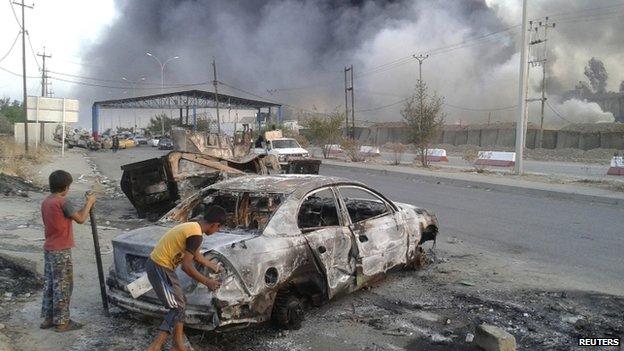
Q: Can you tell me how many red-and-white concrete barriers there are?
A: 5